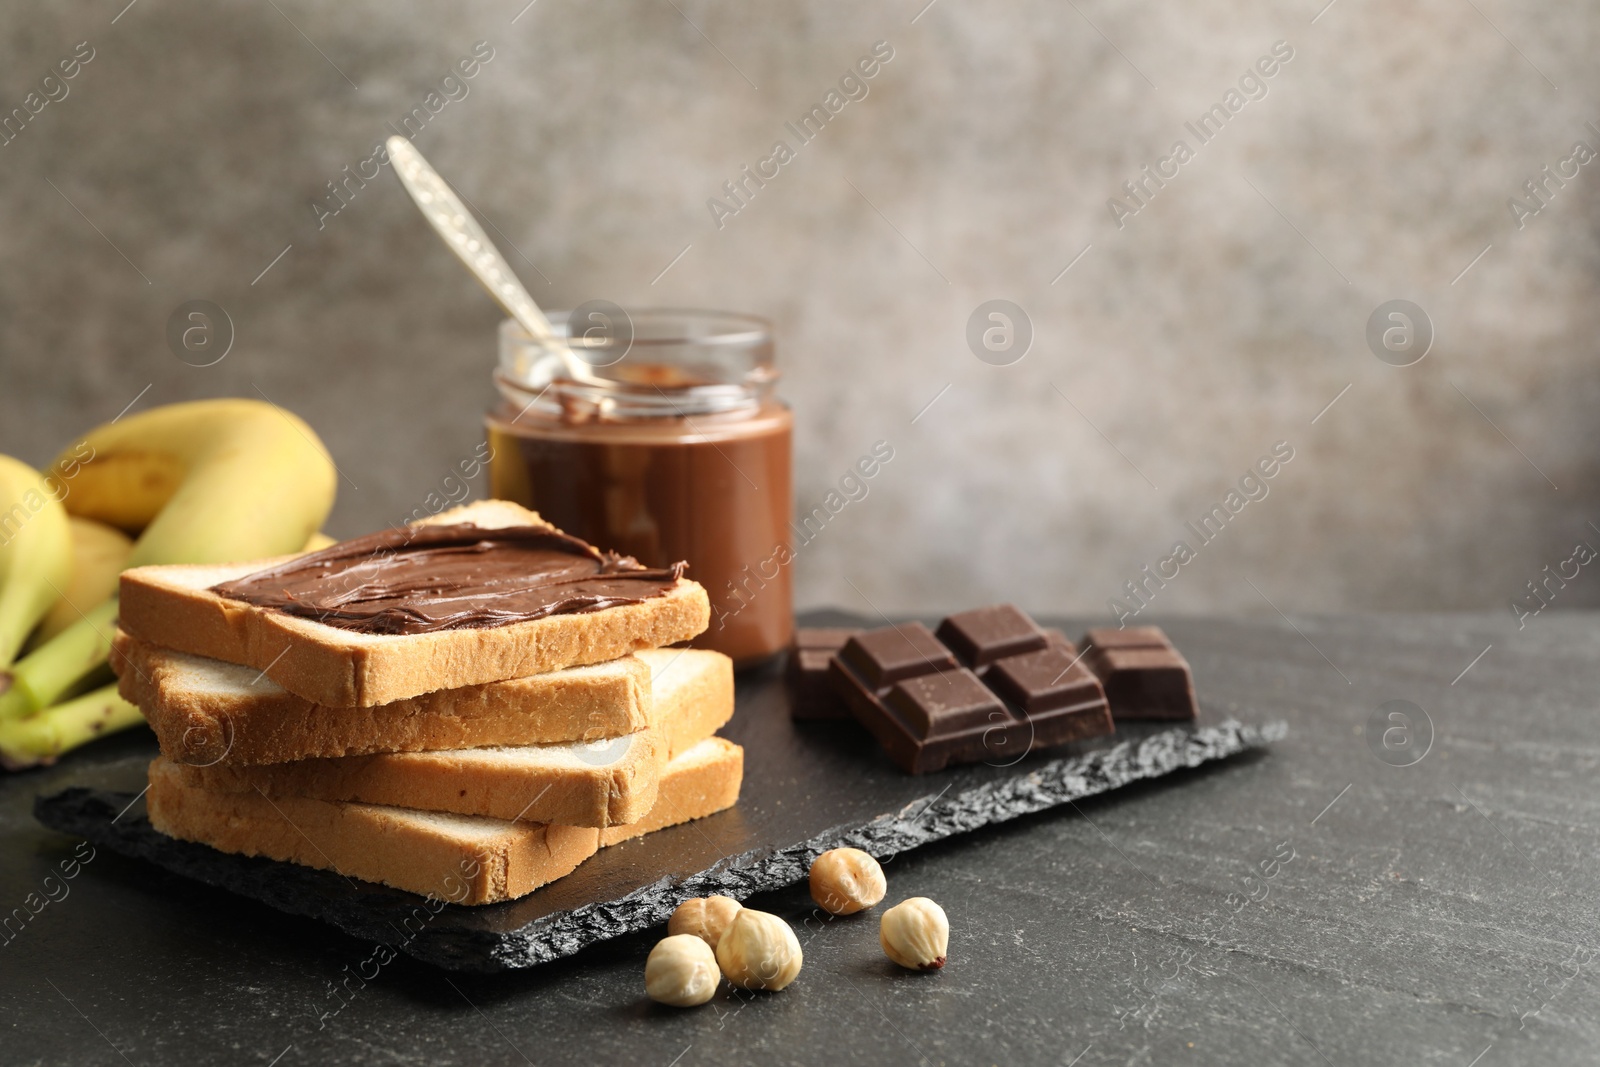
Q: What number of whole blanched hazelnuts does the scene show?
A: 5